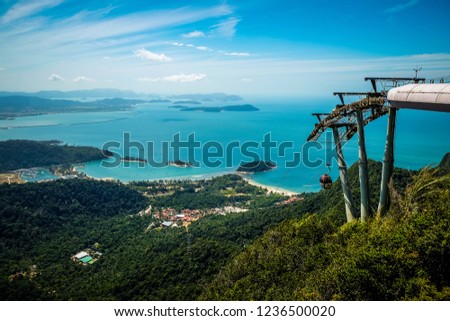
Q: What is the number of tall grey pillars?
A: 3